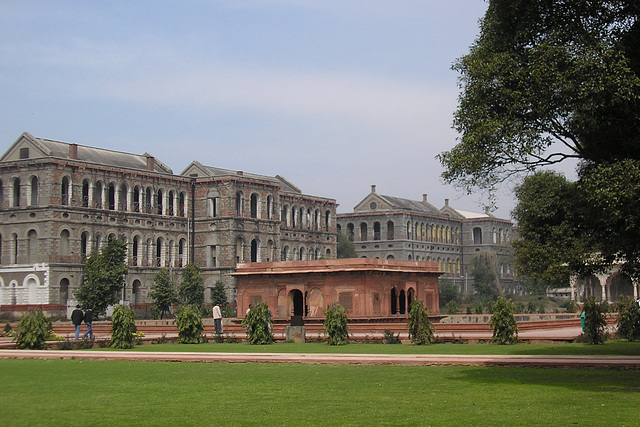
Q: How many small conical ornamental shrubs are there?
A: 9